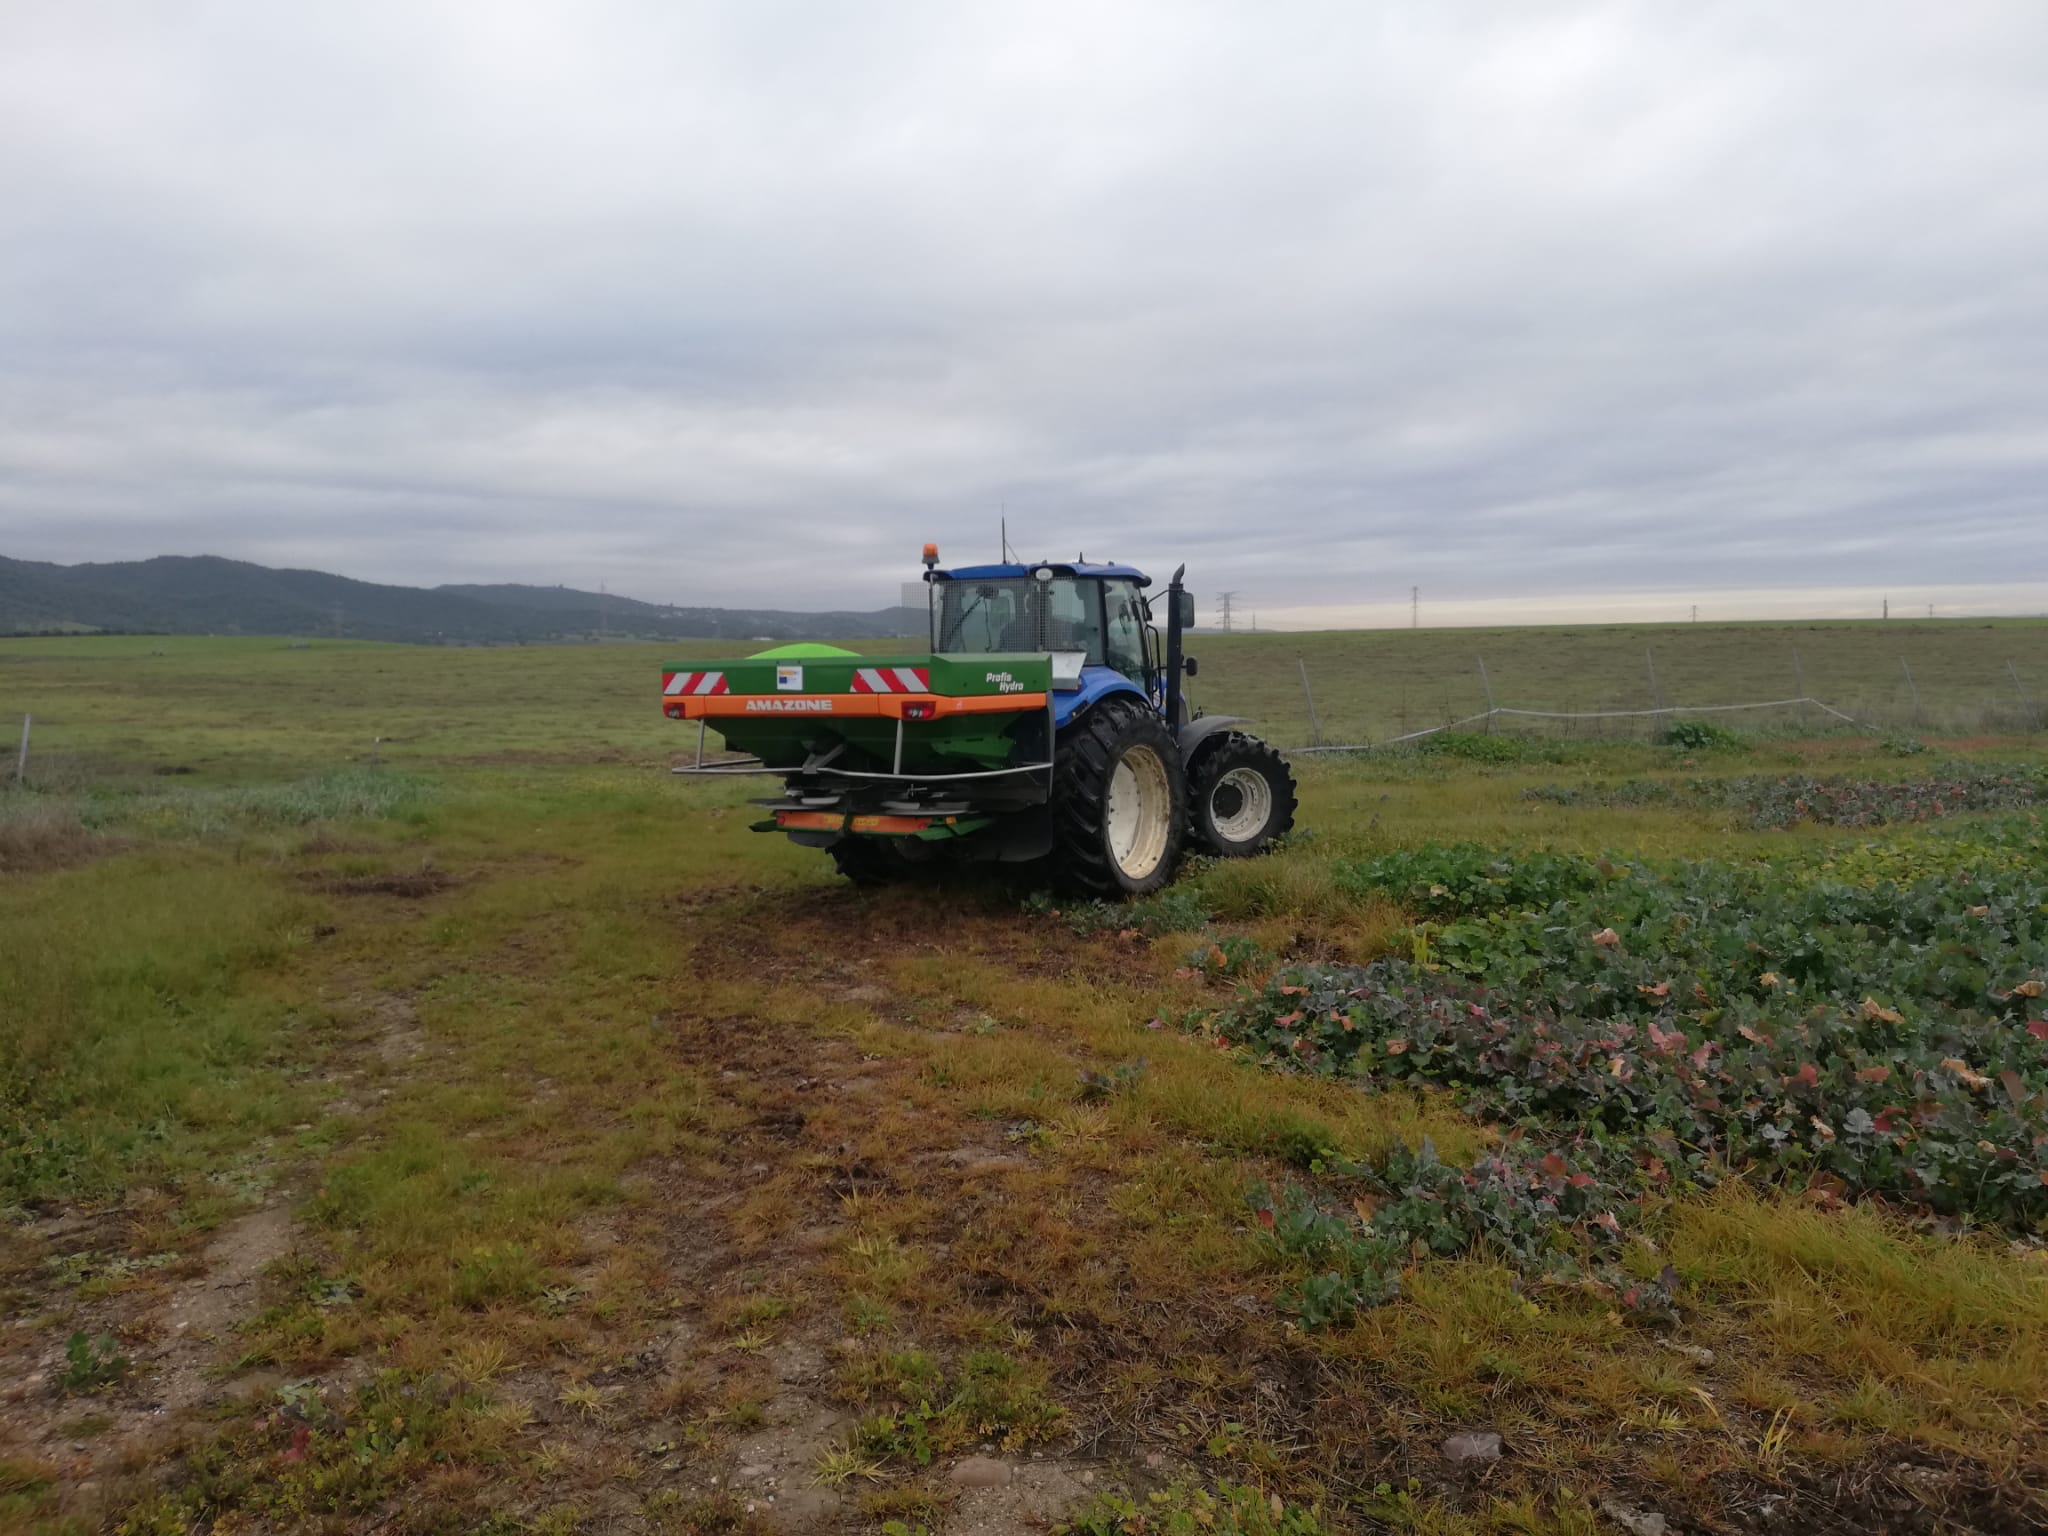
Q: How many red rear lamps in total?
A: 2